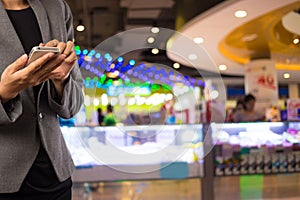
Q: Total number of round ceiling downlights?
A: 11